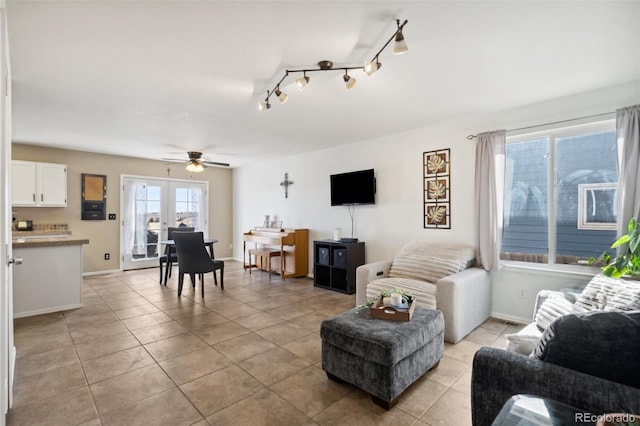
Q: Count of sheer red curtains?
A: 0